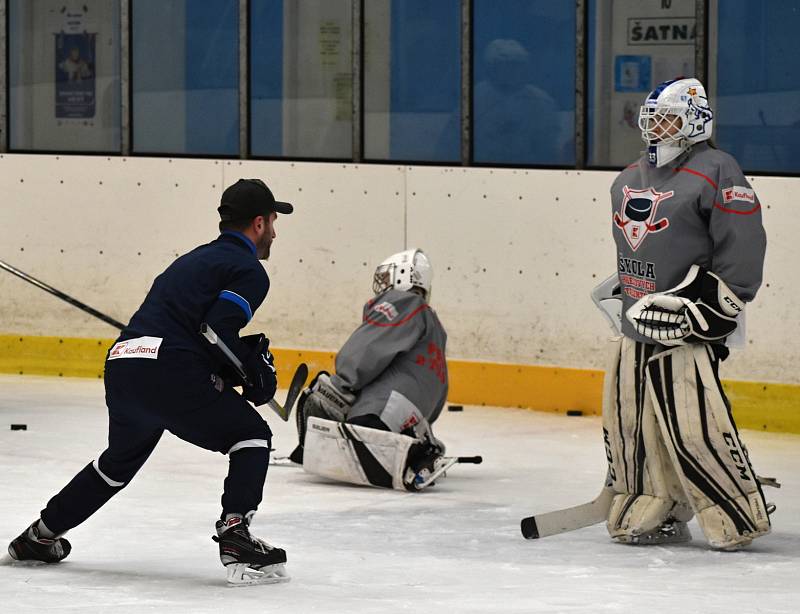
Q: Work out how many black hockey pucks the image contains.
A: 3